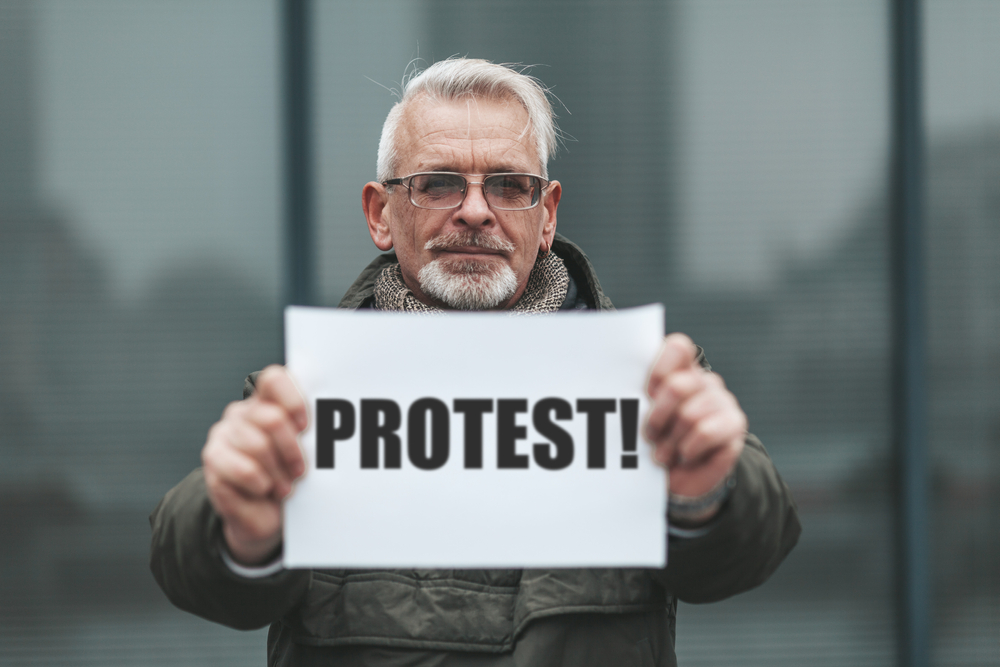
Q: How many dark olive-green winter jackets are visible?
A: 1